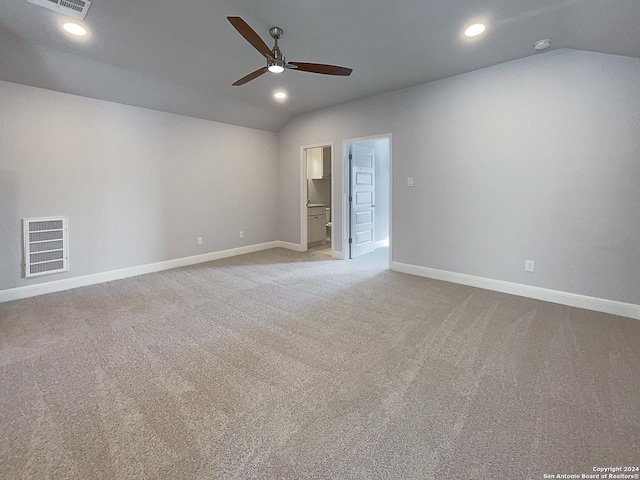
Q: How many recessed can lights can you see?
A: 3